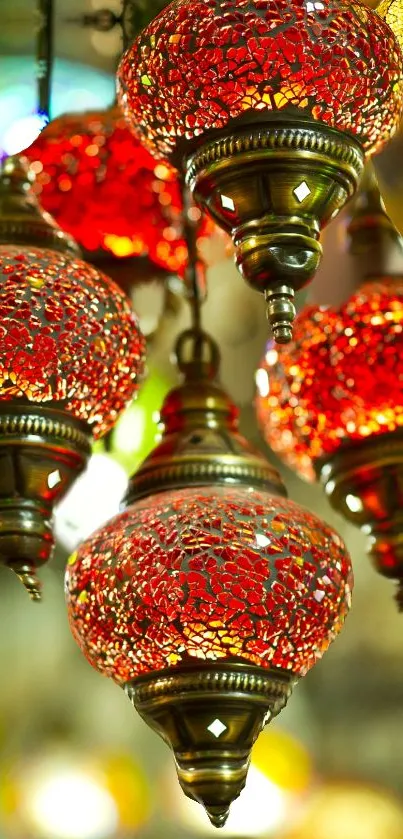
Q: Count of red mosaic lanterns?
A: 5